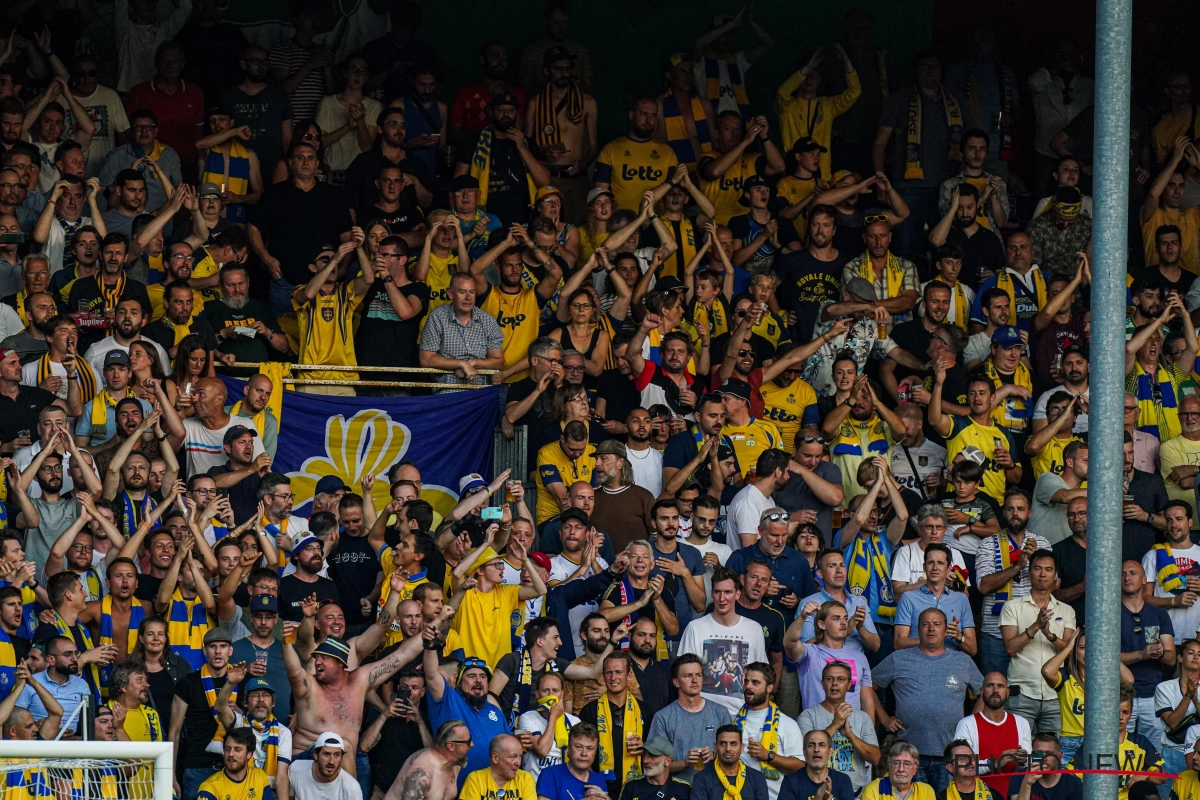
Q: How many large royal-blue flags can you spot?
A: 1